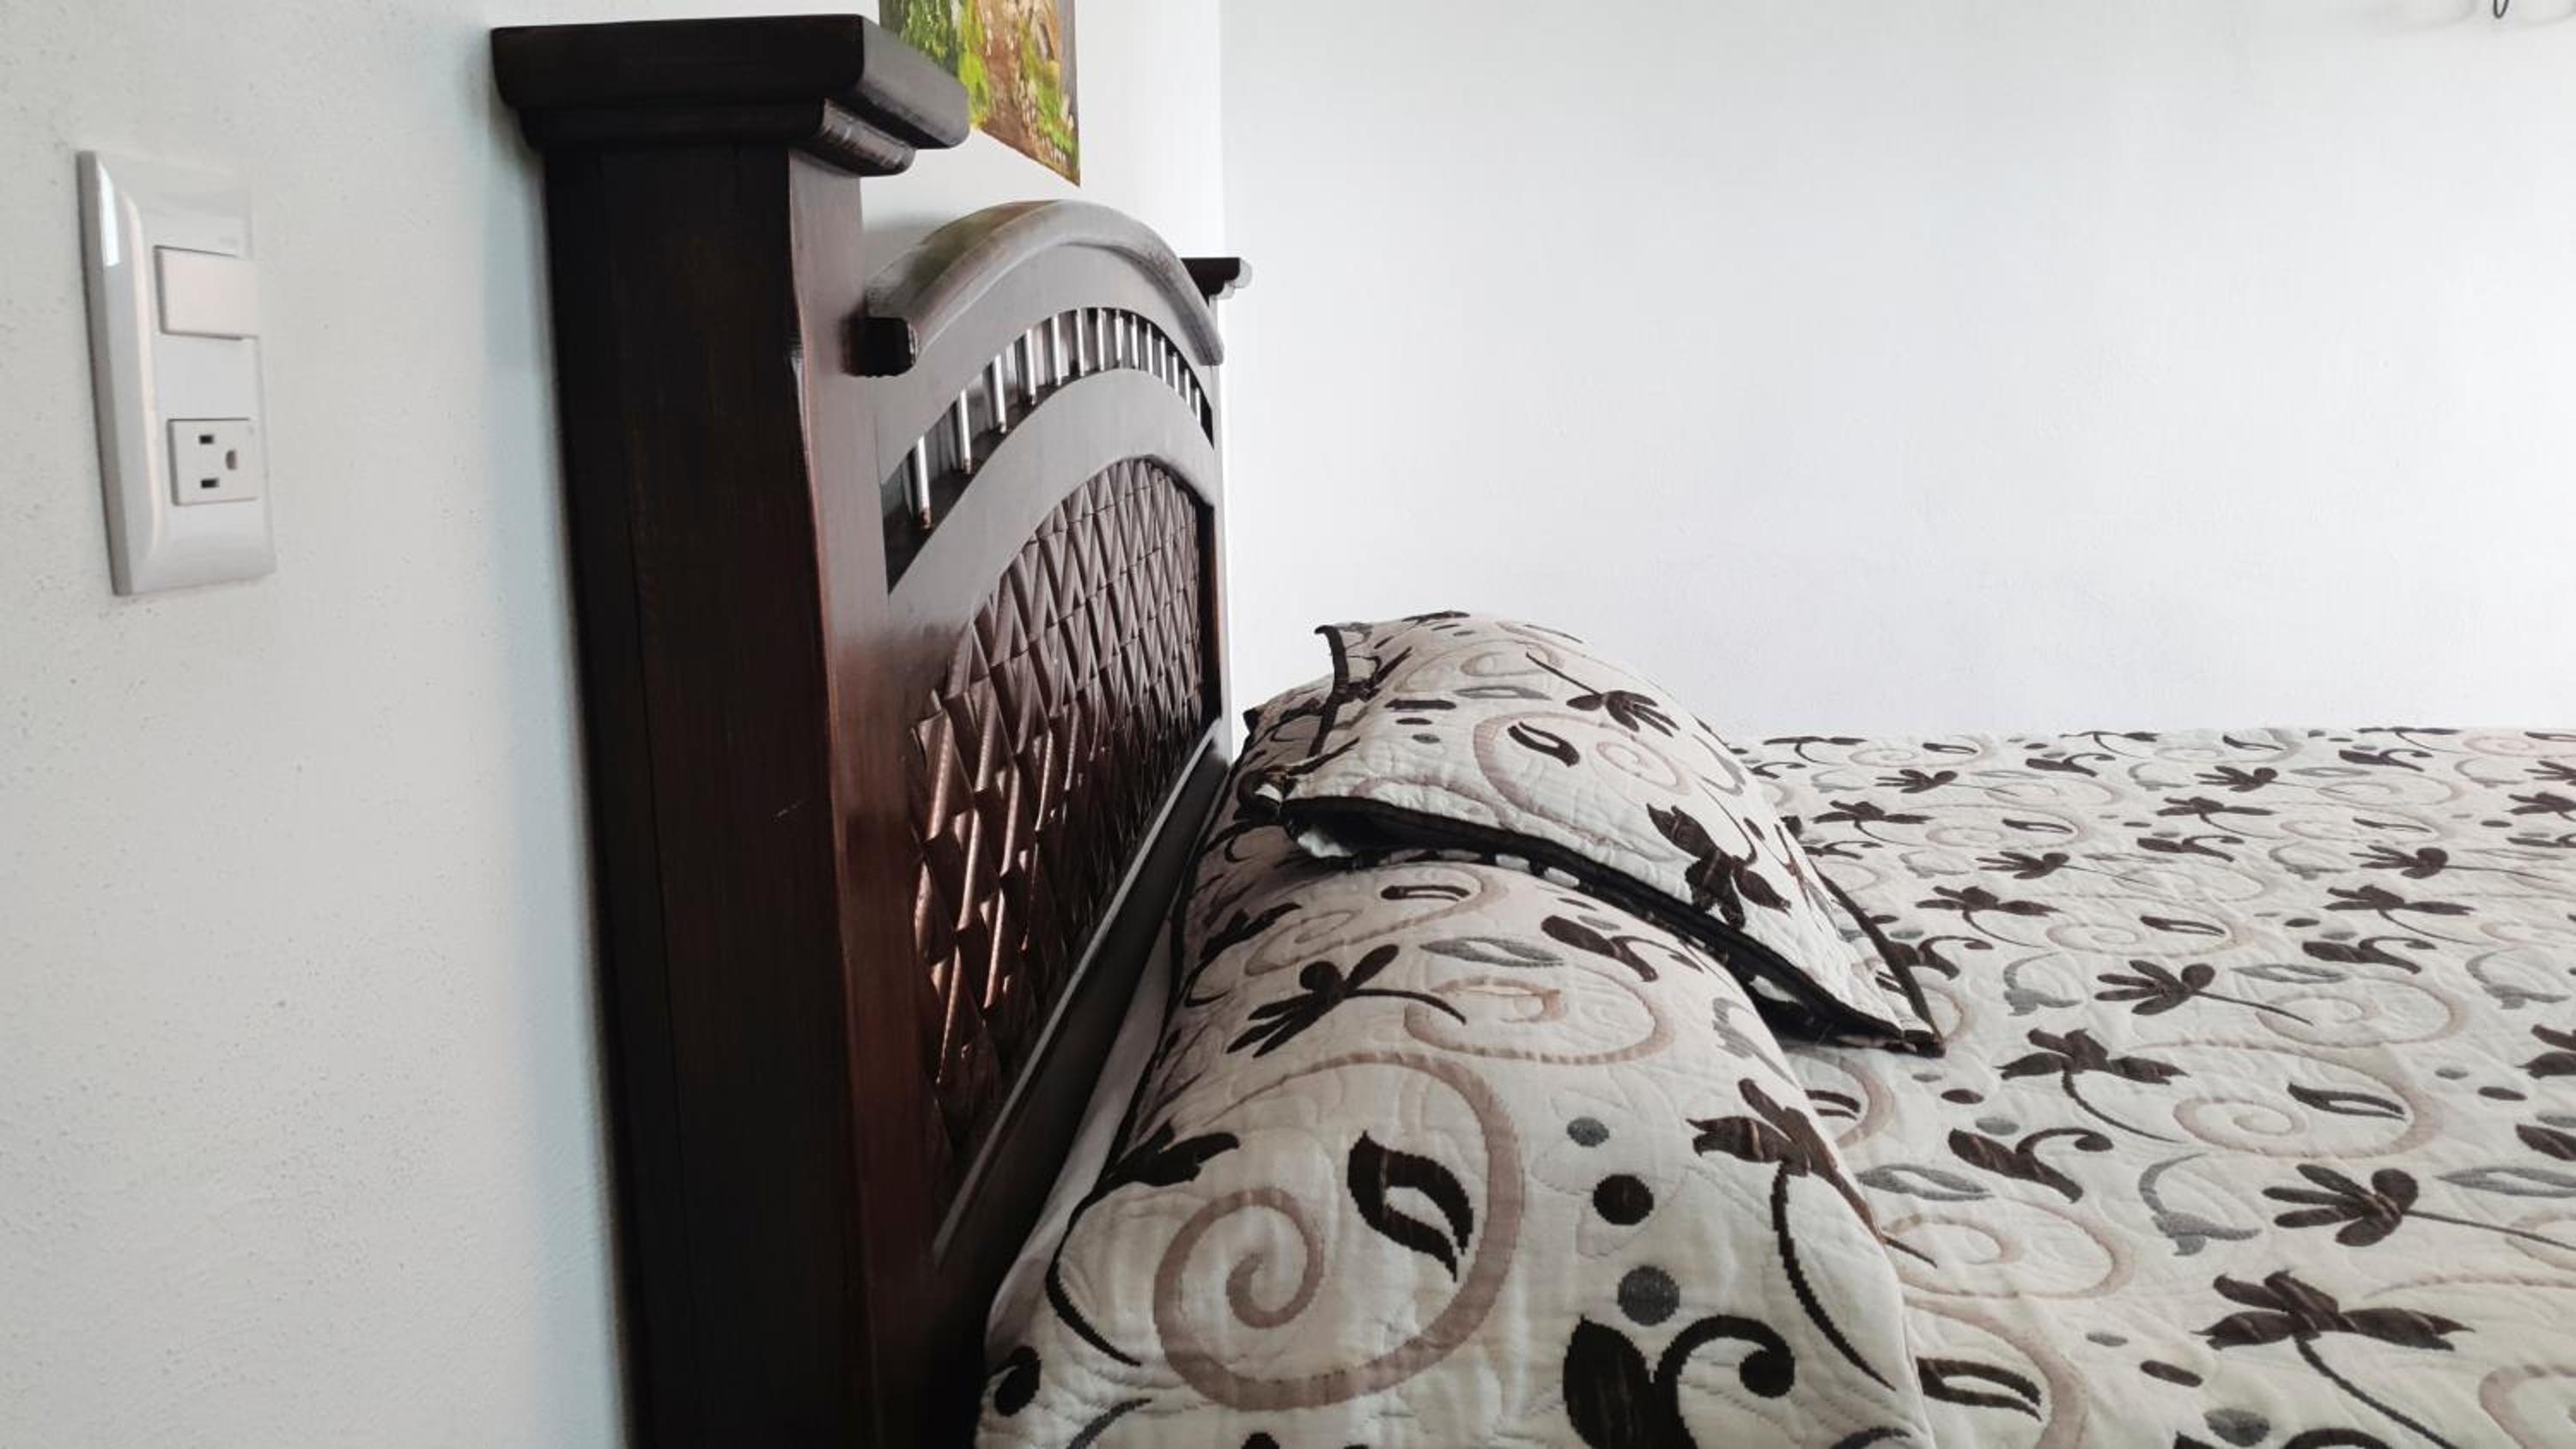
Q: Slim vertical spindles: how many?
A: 14